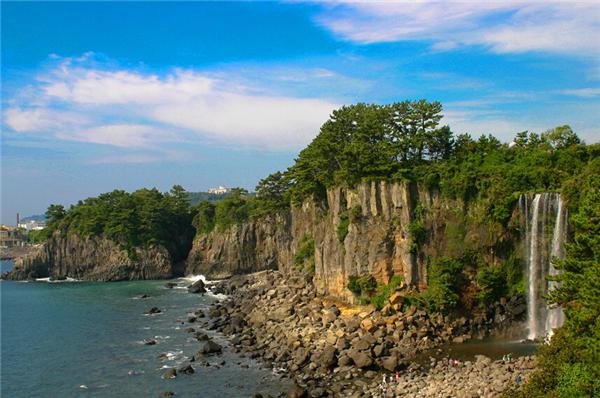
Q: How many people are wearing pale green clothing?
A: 2